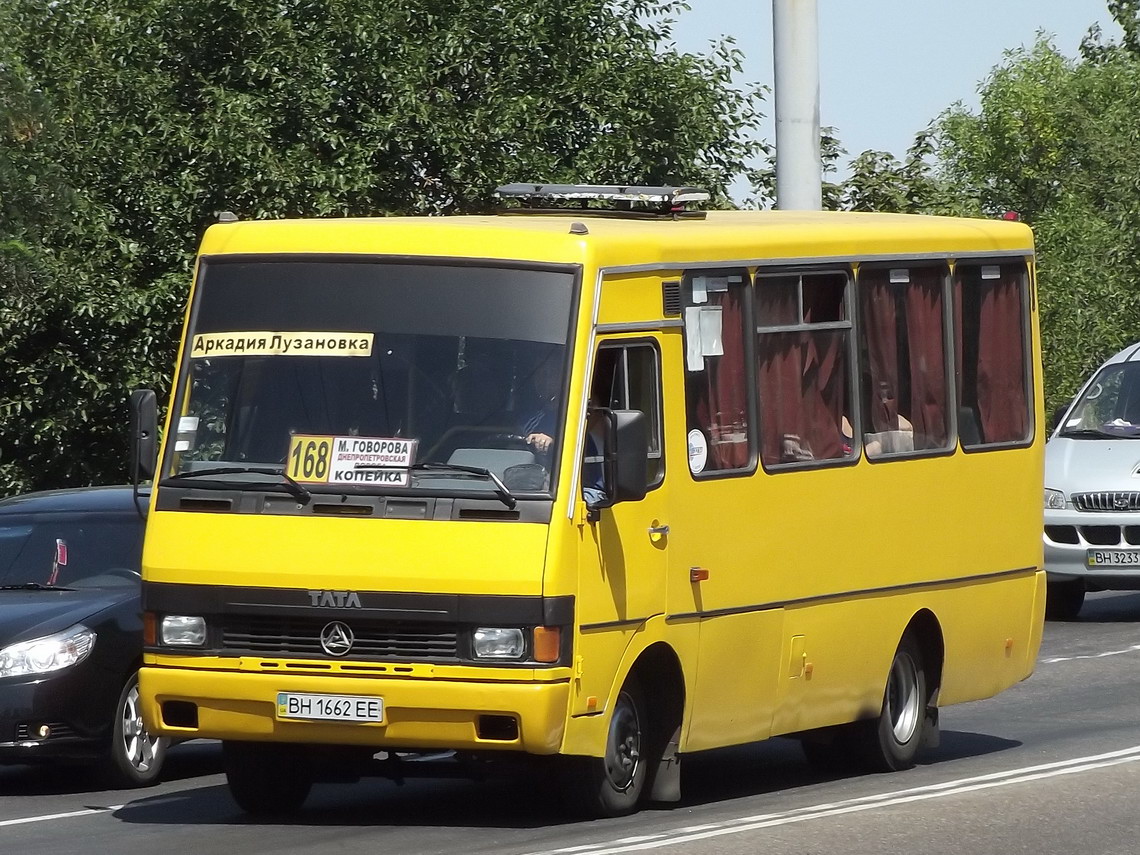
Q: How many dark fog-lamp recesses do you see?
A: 2